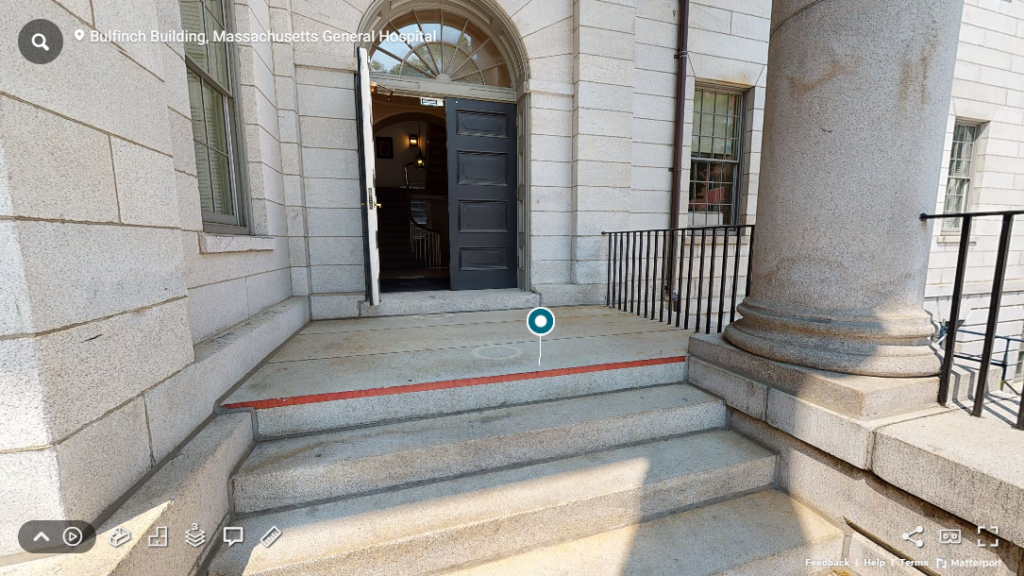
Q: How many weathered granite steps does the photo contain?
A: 4